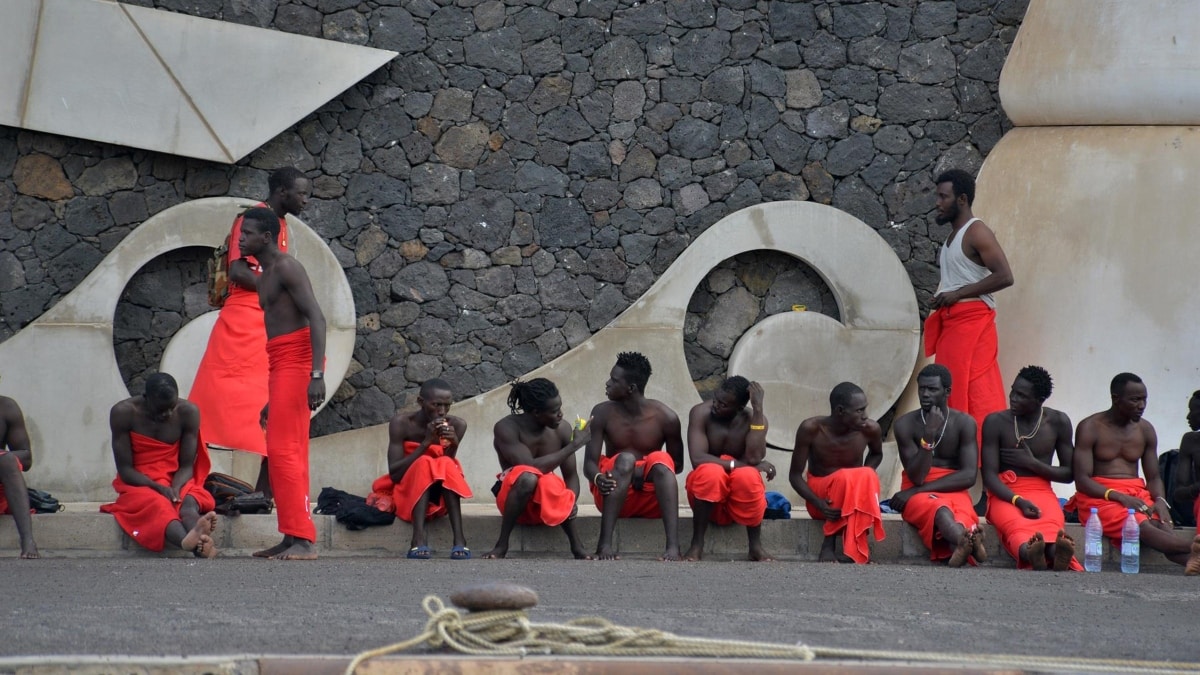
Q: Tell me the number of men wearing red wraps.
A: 14